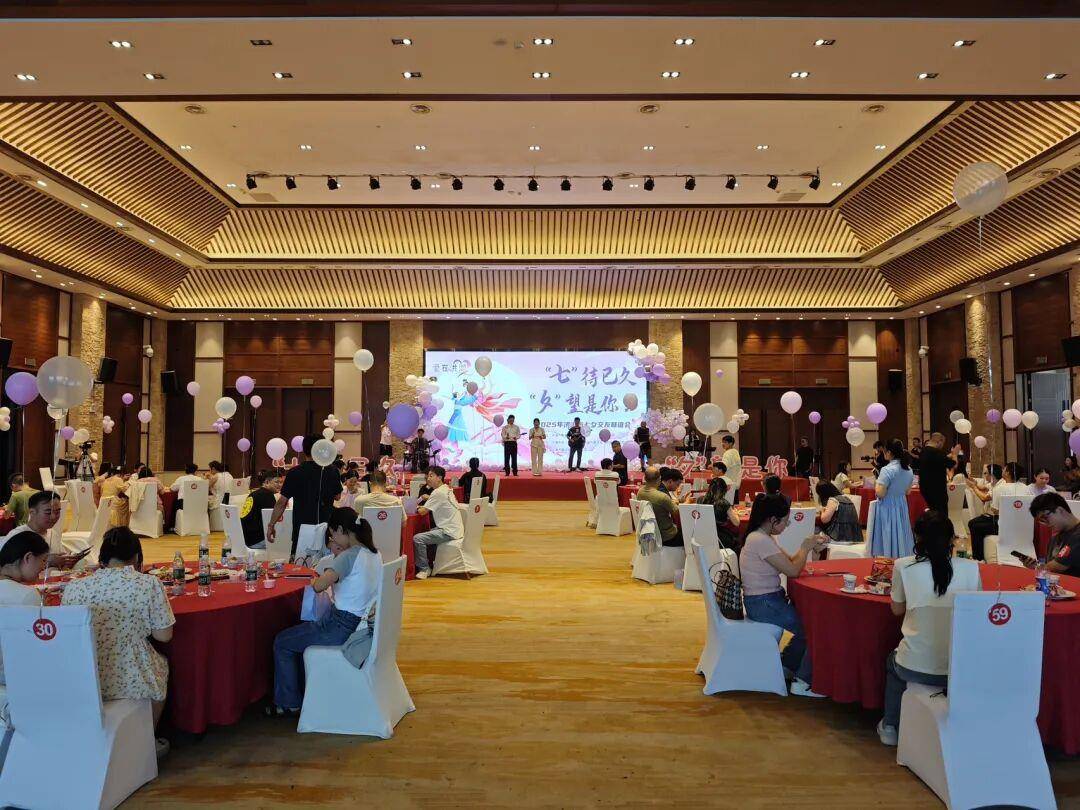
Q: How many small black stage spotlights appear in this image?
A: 15